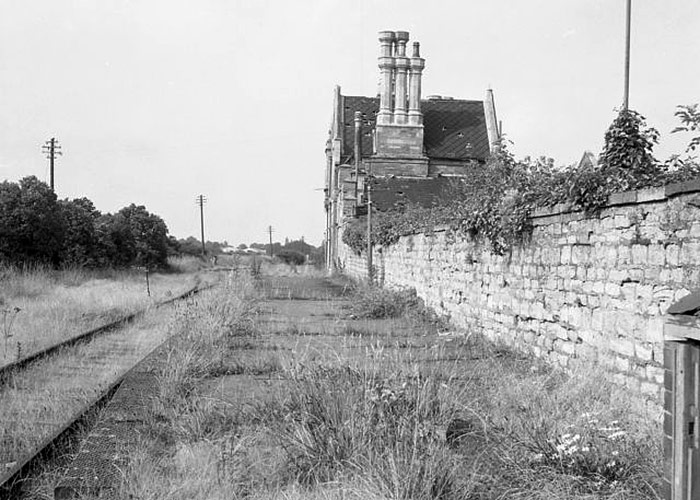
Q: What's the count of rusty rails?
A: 2